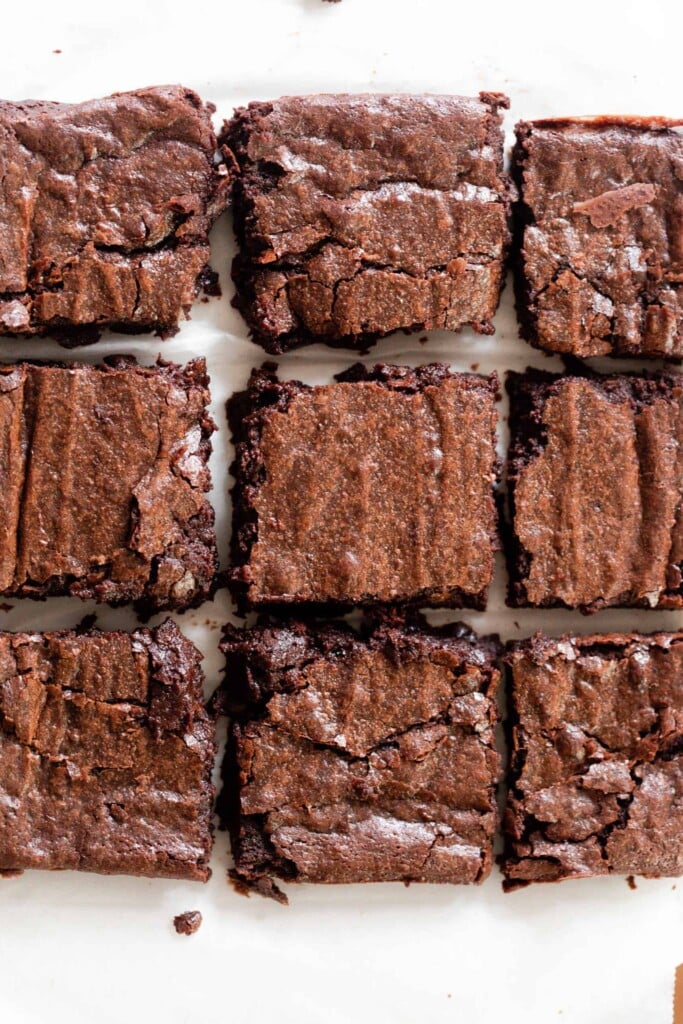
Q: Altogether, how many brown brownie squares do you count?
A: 9